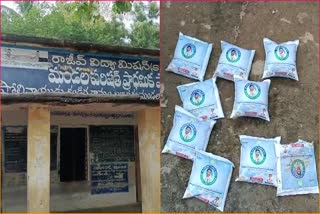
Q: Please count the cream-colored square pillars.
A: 2